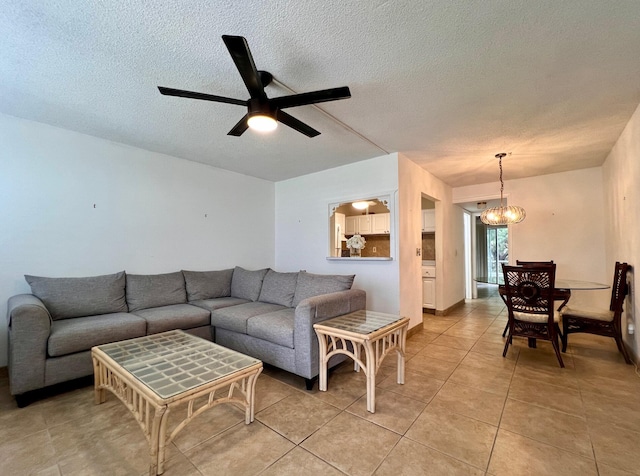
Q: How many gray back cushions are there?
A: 6